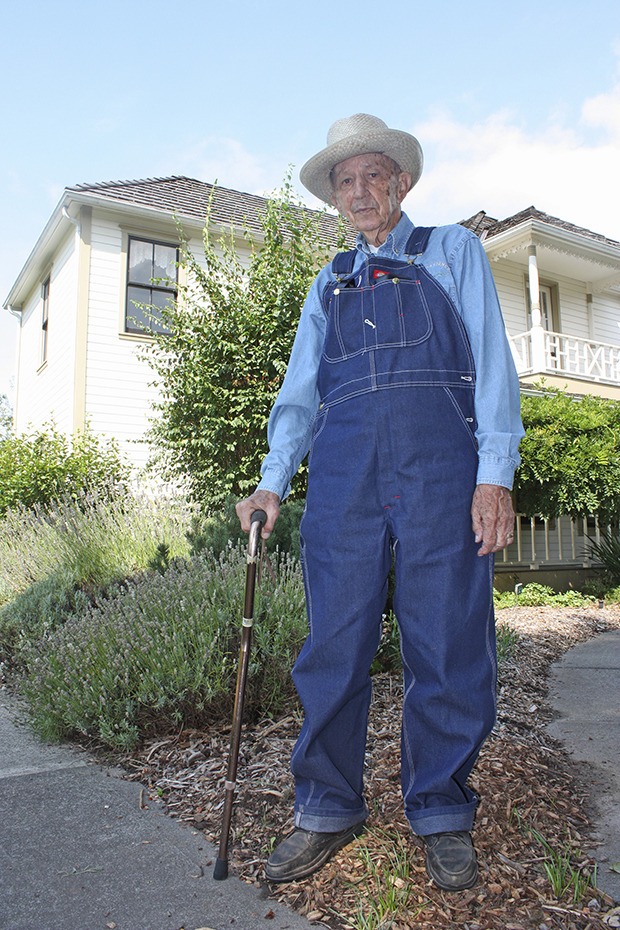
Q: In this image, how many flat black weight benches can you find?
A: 0